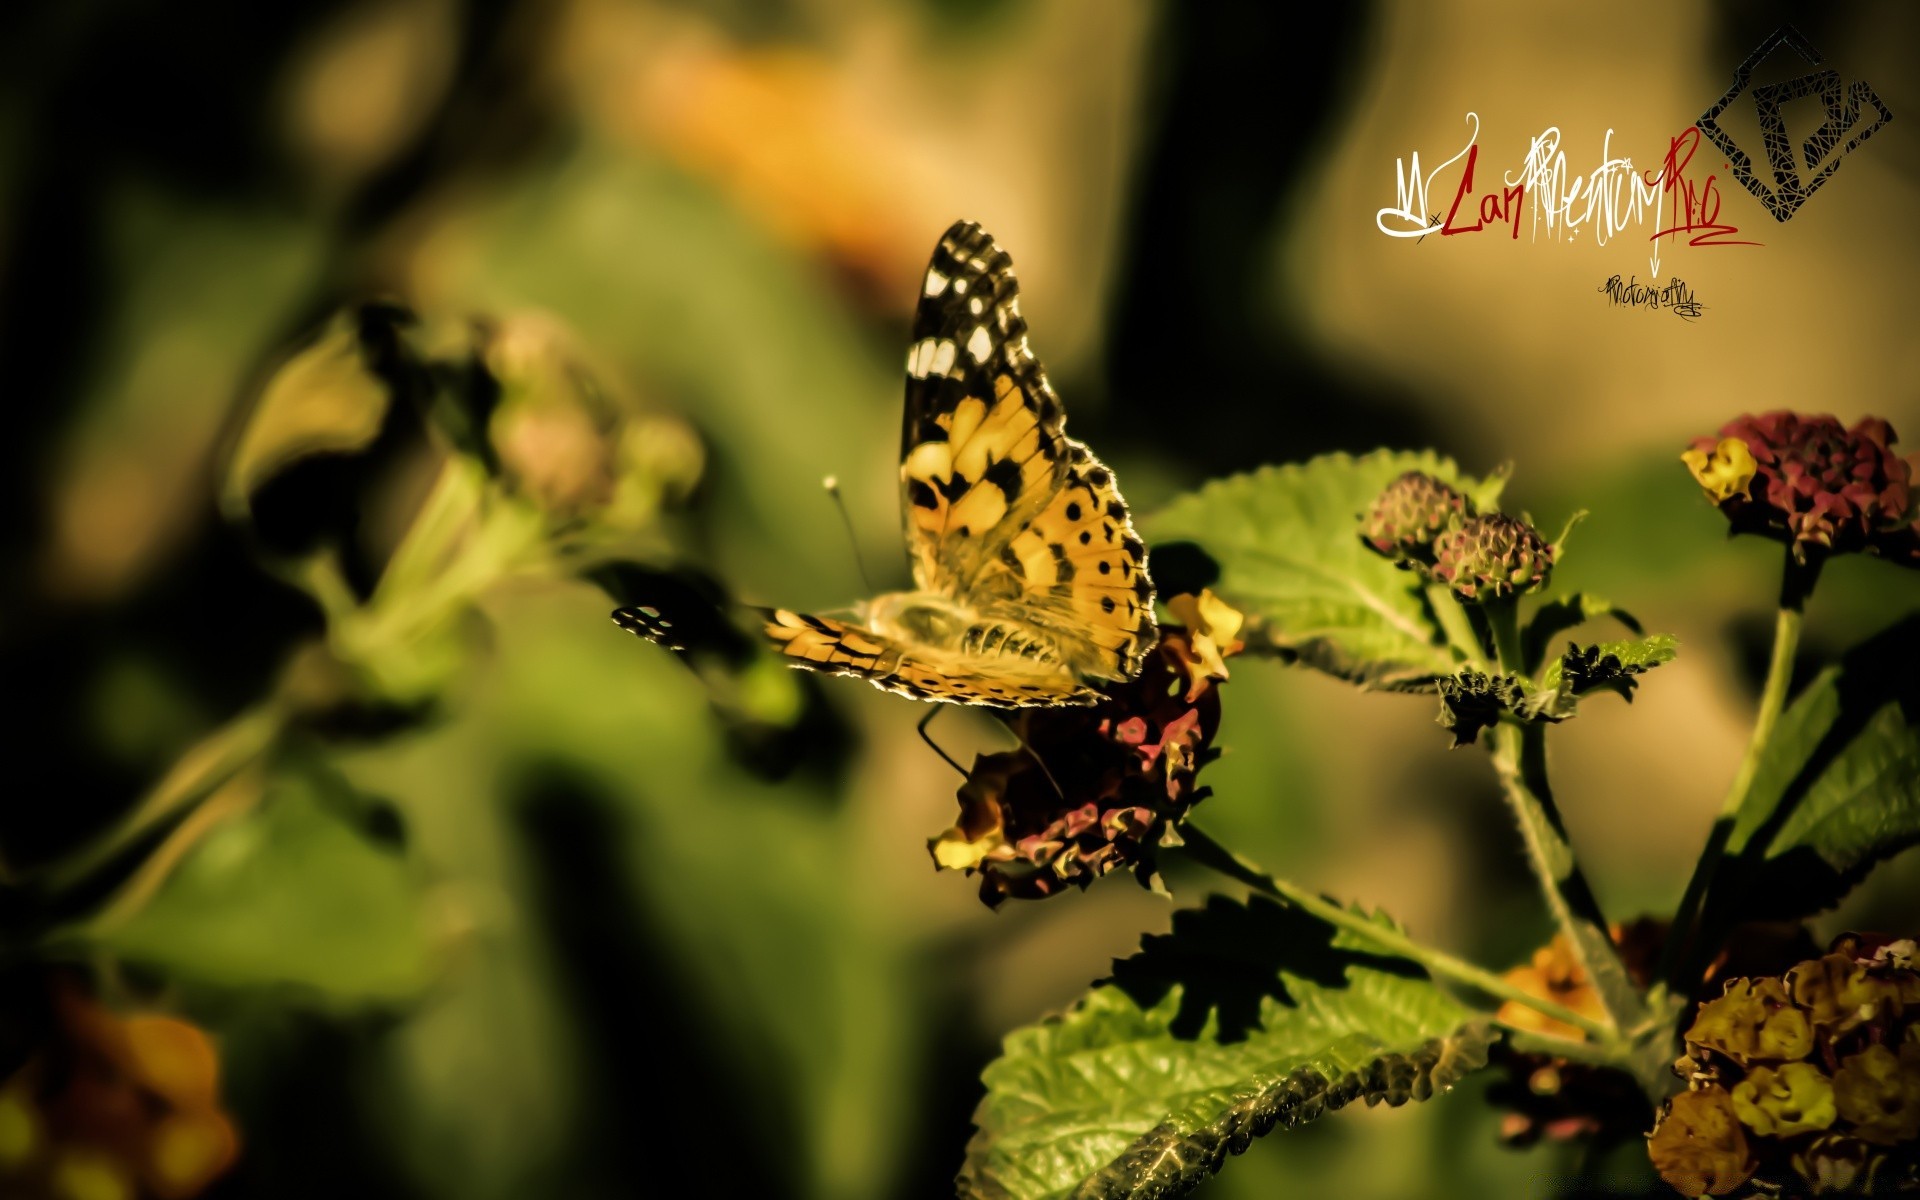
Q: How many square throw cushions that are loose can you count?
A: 0